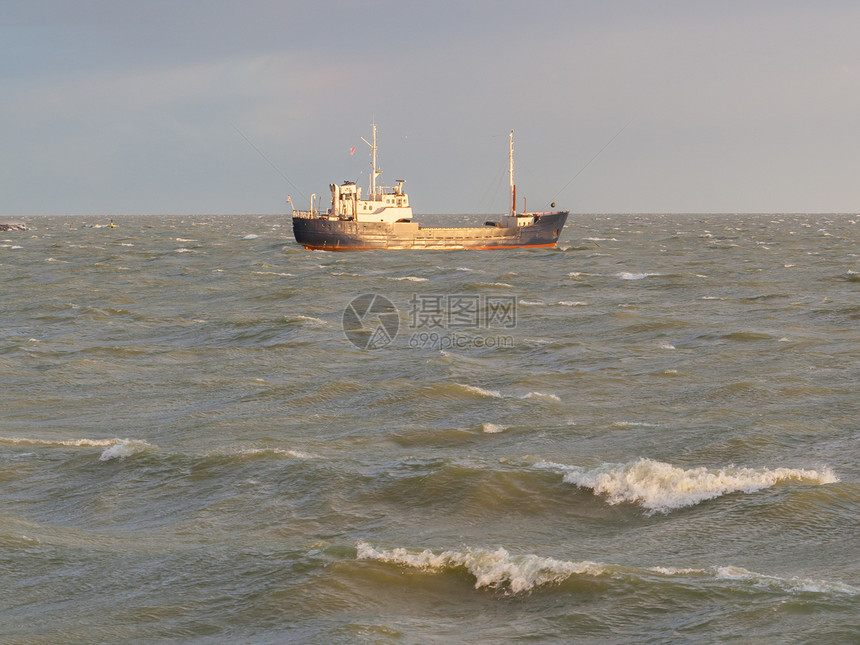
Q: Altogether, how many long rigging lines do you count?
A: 2